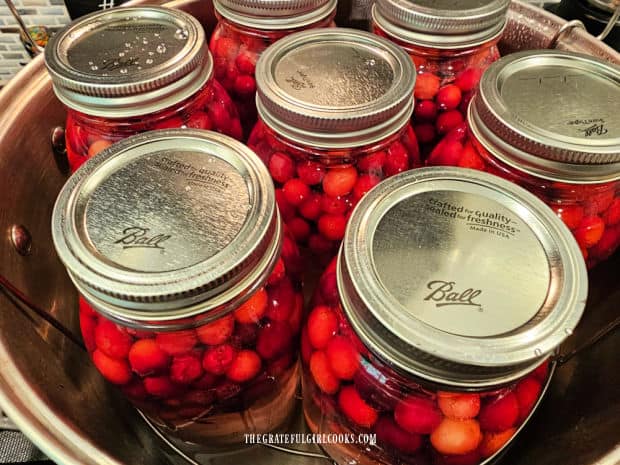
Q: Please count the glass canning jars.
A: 7